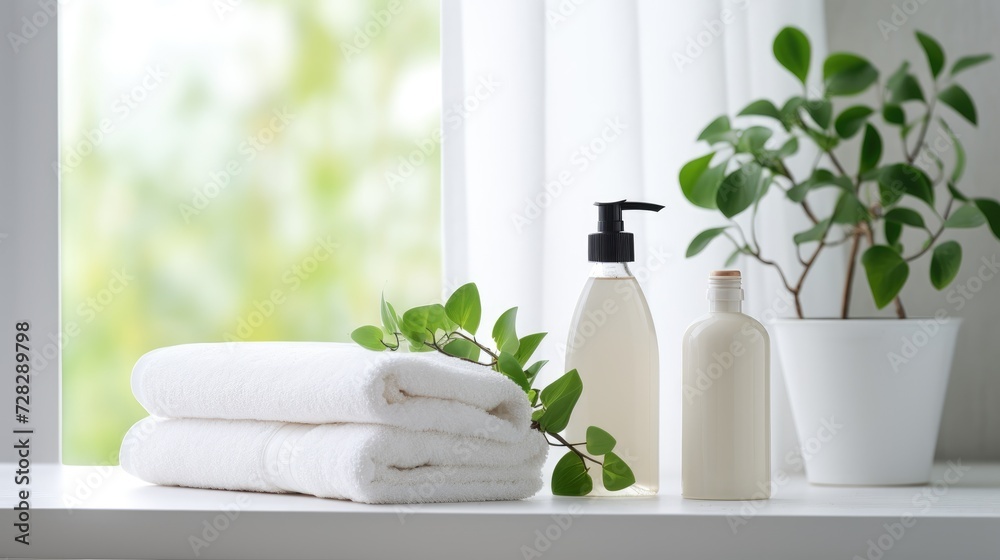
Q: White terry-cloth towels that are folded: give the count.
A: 2